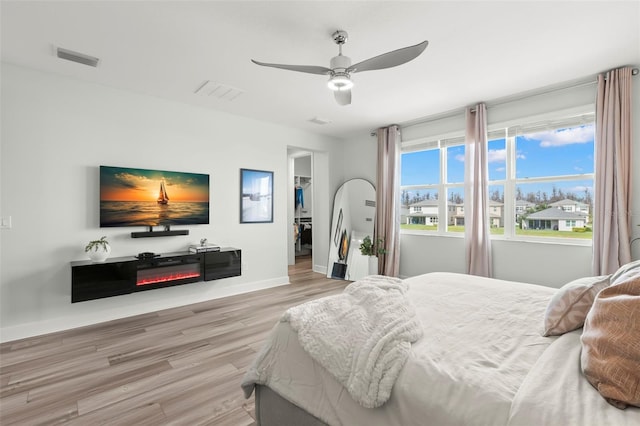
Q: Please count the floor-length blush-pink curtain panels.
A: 3